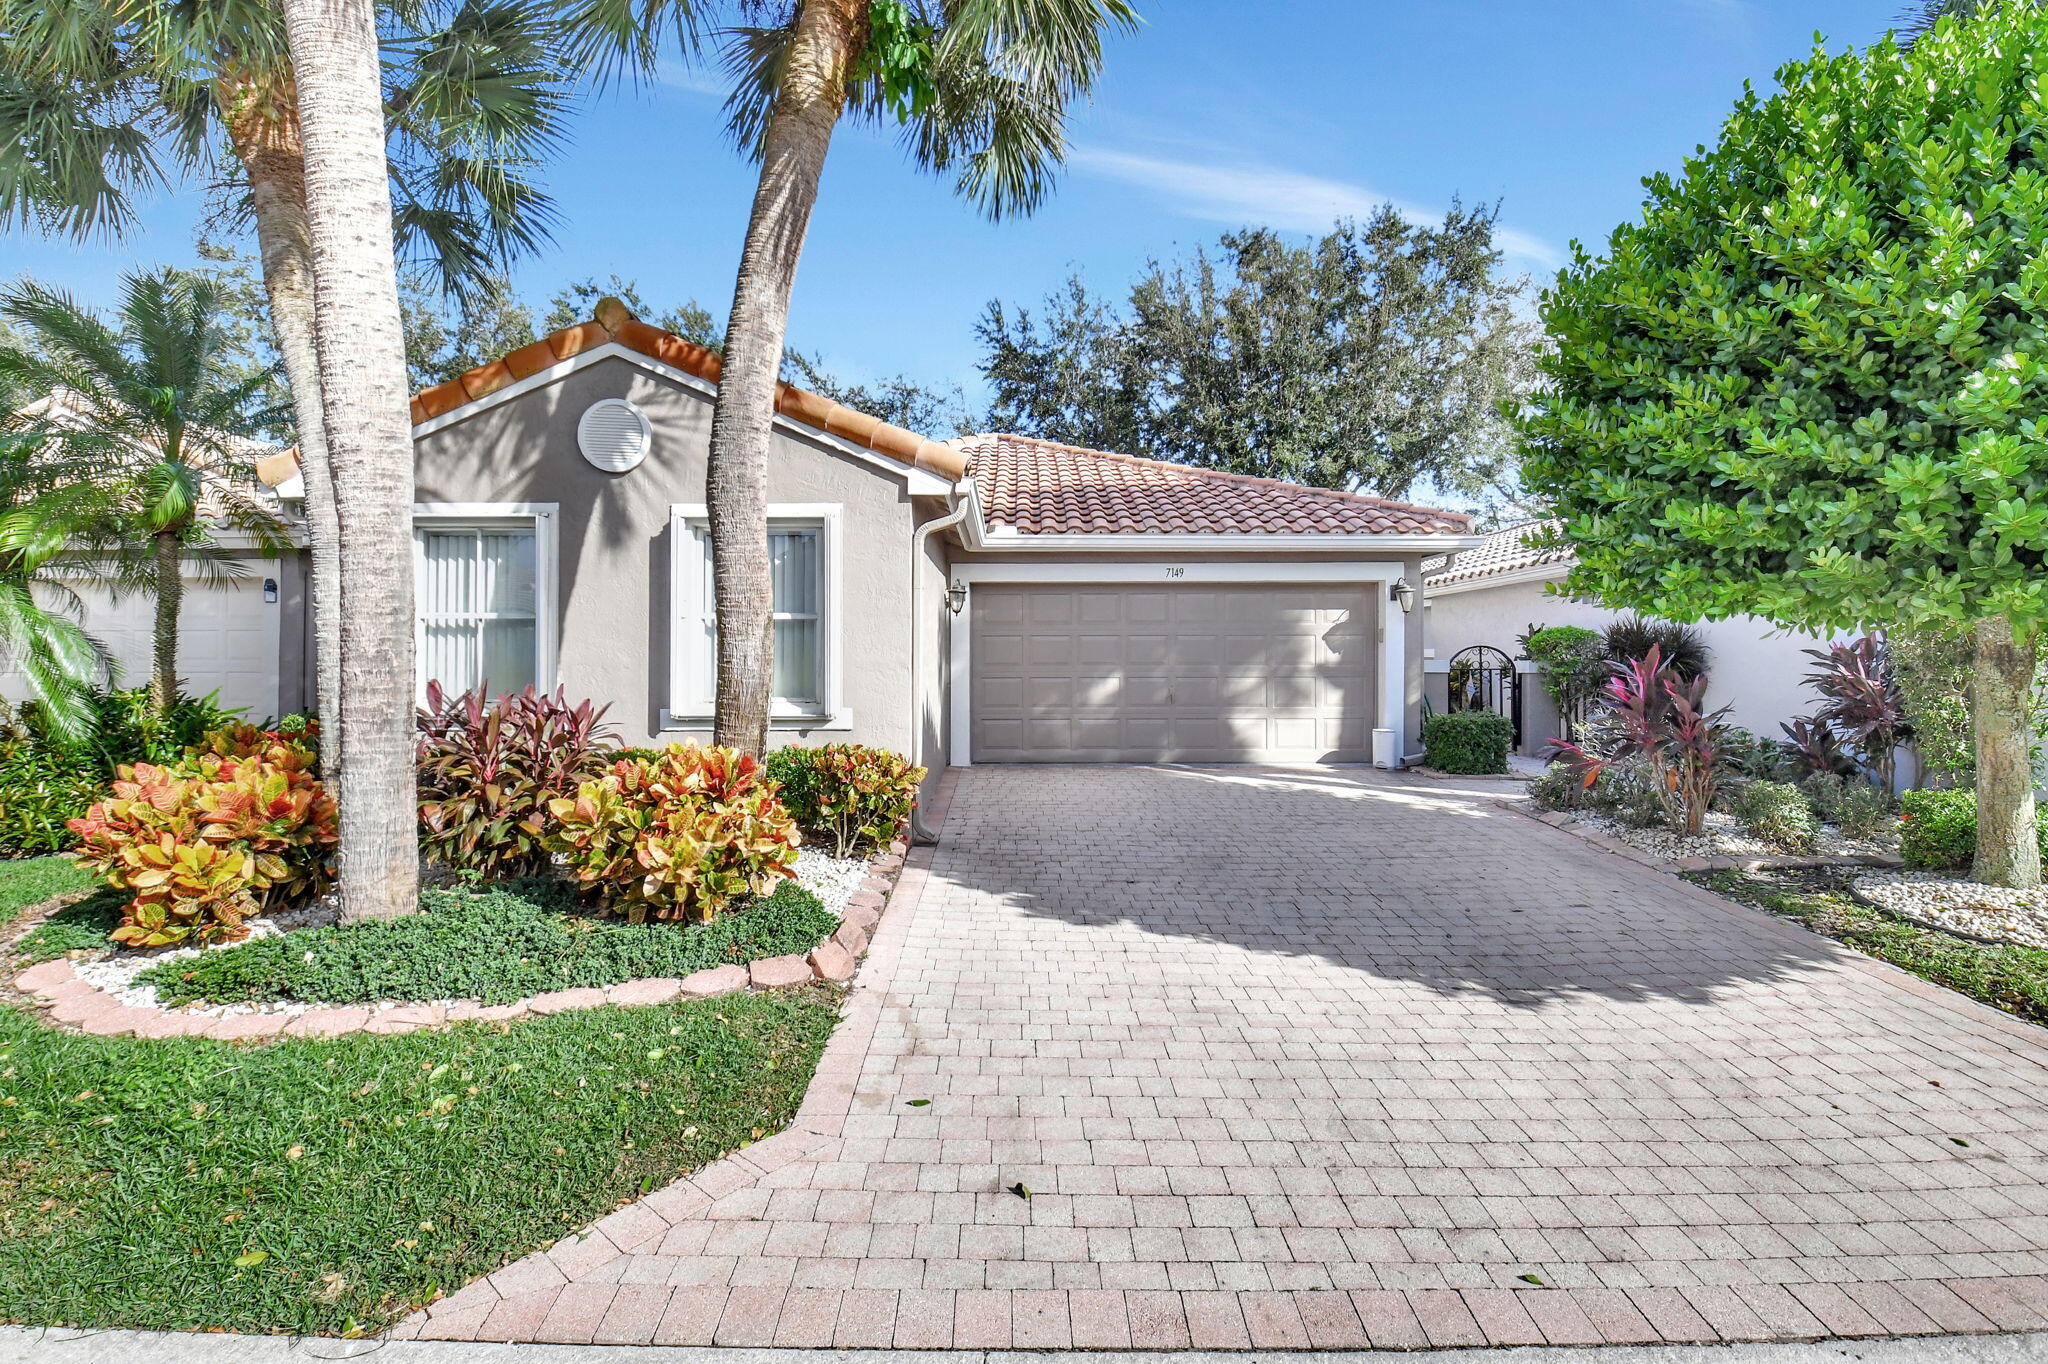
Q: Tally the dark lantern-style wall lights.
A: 2